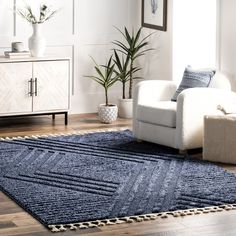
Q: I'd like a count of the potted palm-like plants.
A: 2